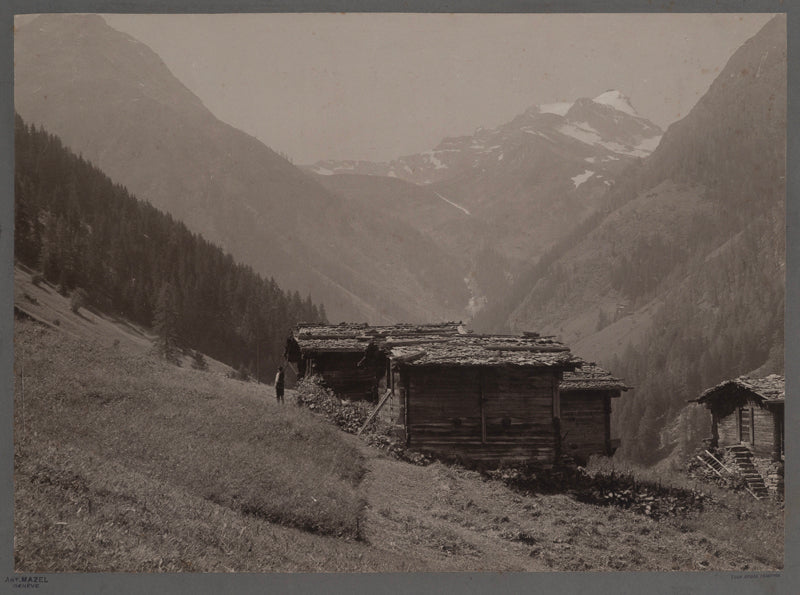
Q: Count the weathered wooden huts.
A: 4